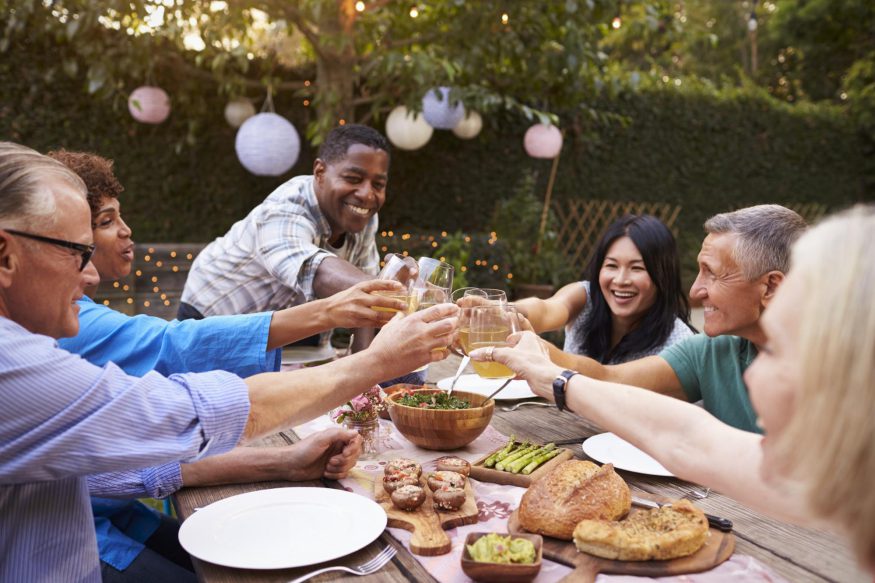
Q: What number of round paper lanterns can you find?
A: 7